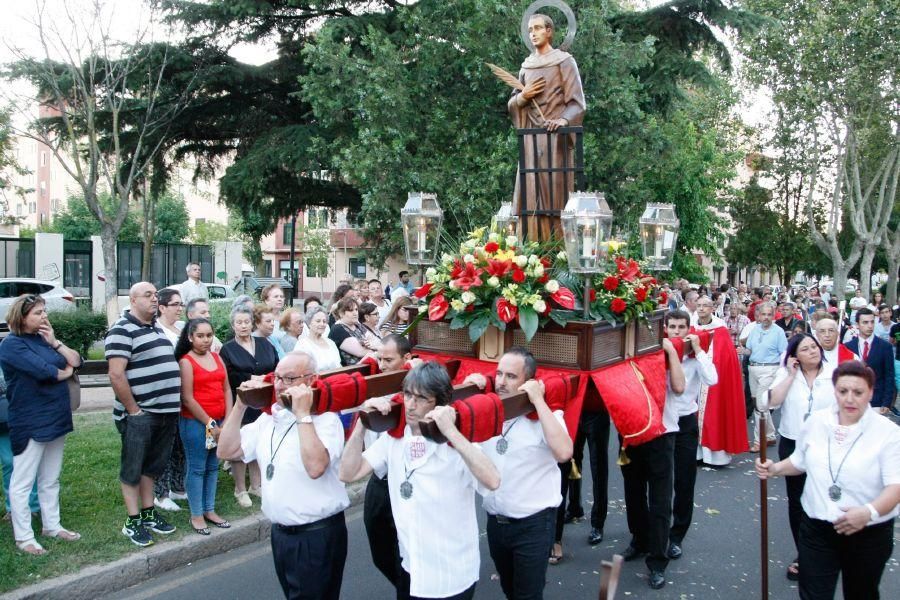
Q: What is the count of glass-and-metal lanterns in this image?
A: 4